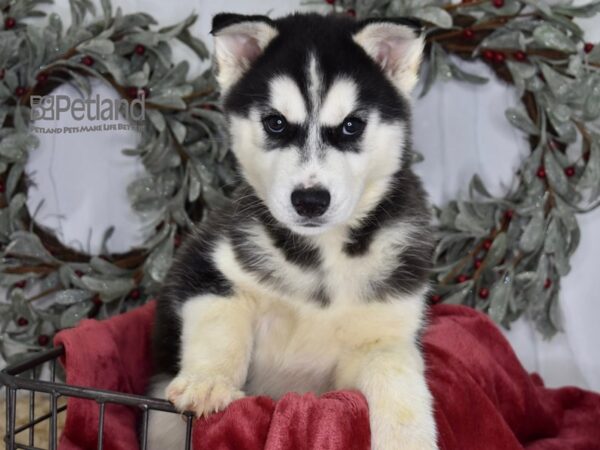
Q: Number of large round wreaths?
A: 2